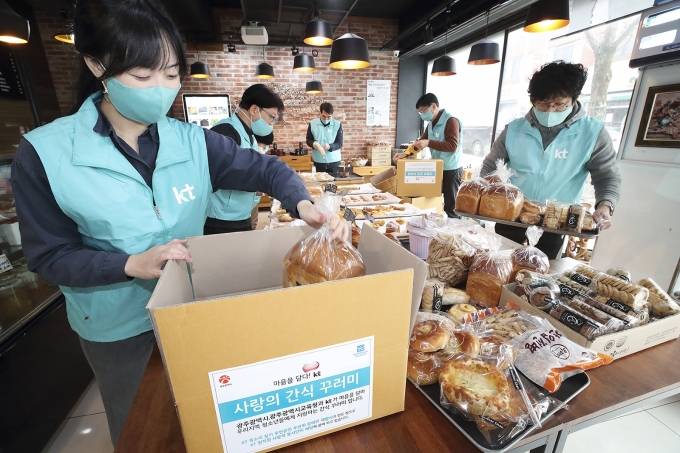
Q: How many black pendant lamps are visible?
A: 11